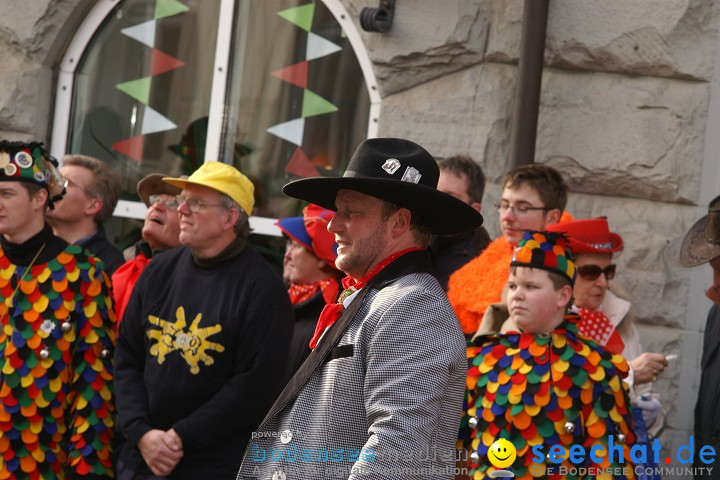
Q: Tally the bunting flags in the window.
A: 12